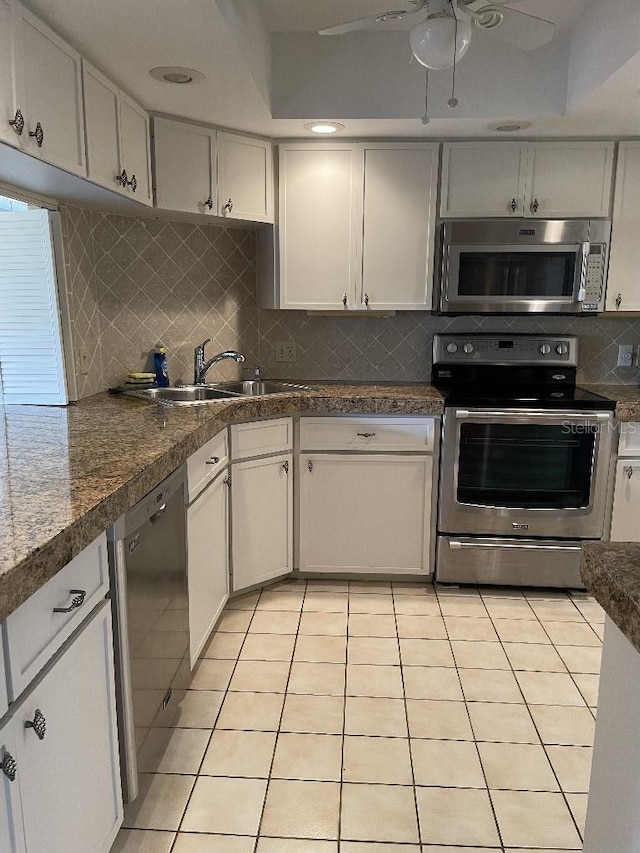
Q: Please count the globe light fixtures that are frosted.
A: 1